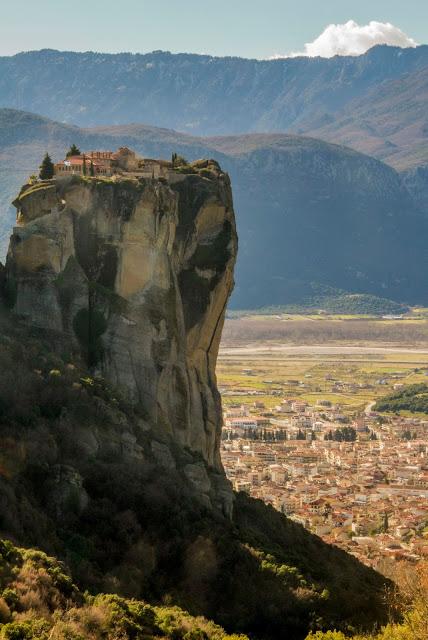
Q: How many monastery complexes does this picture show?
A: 1